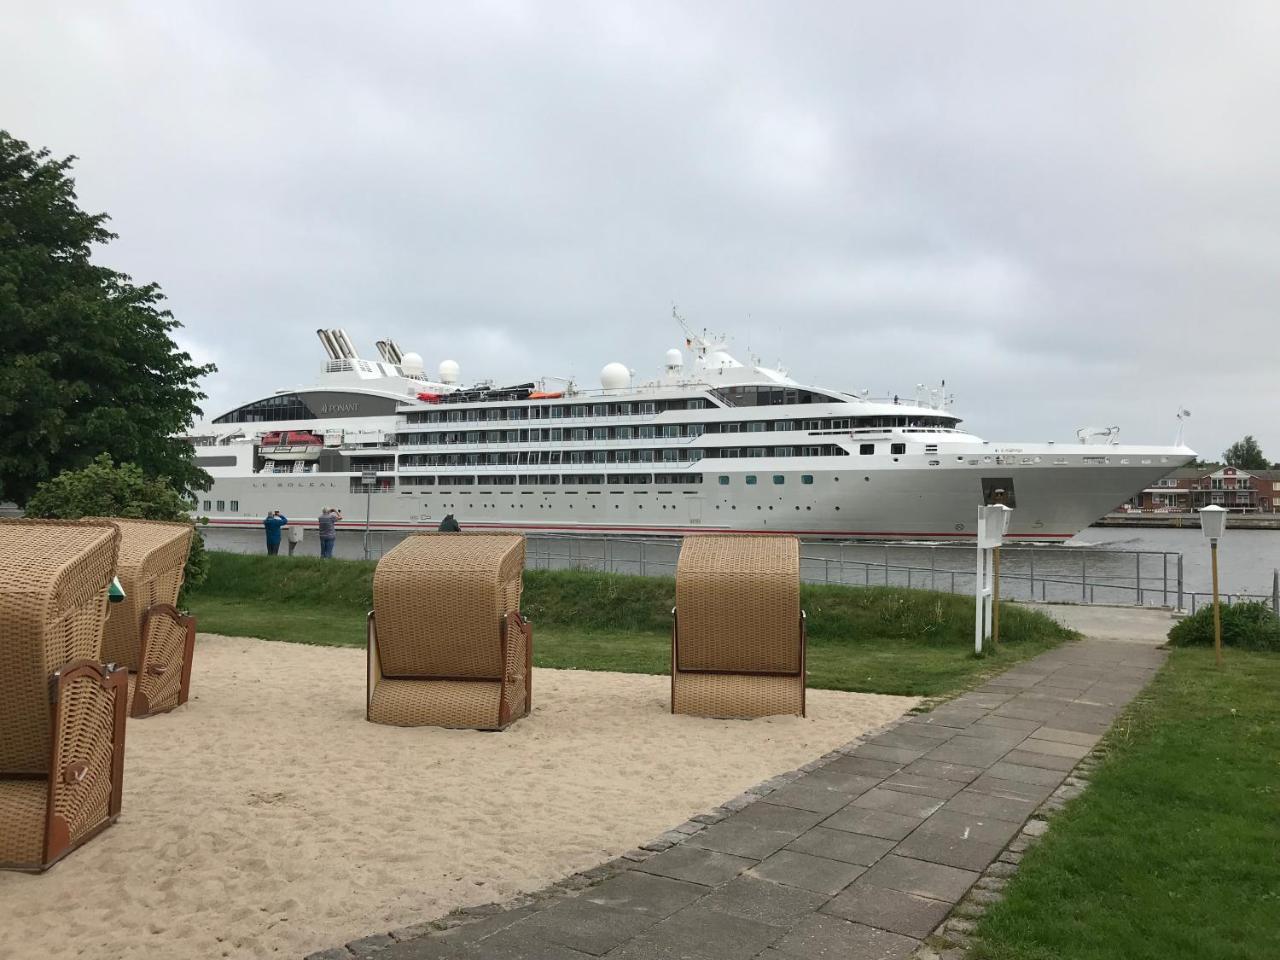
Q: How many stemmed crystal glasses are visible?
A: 0